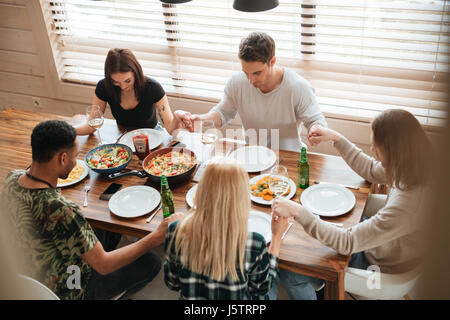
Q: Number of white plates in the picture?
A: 8